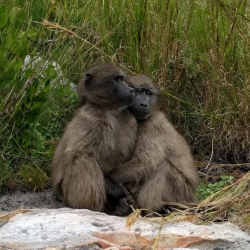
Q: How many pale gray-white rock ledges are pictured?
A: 1